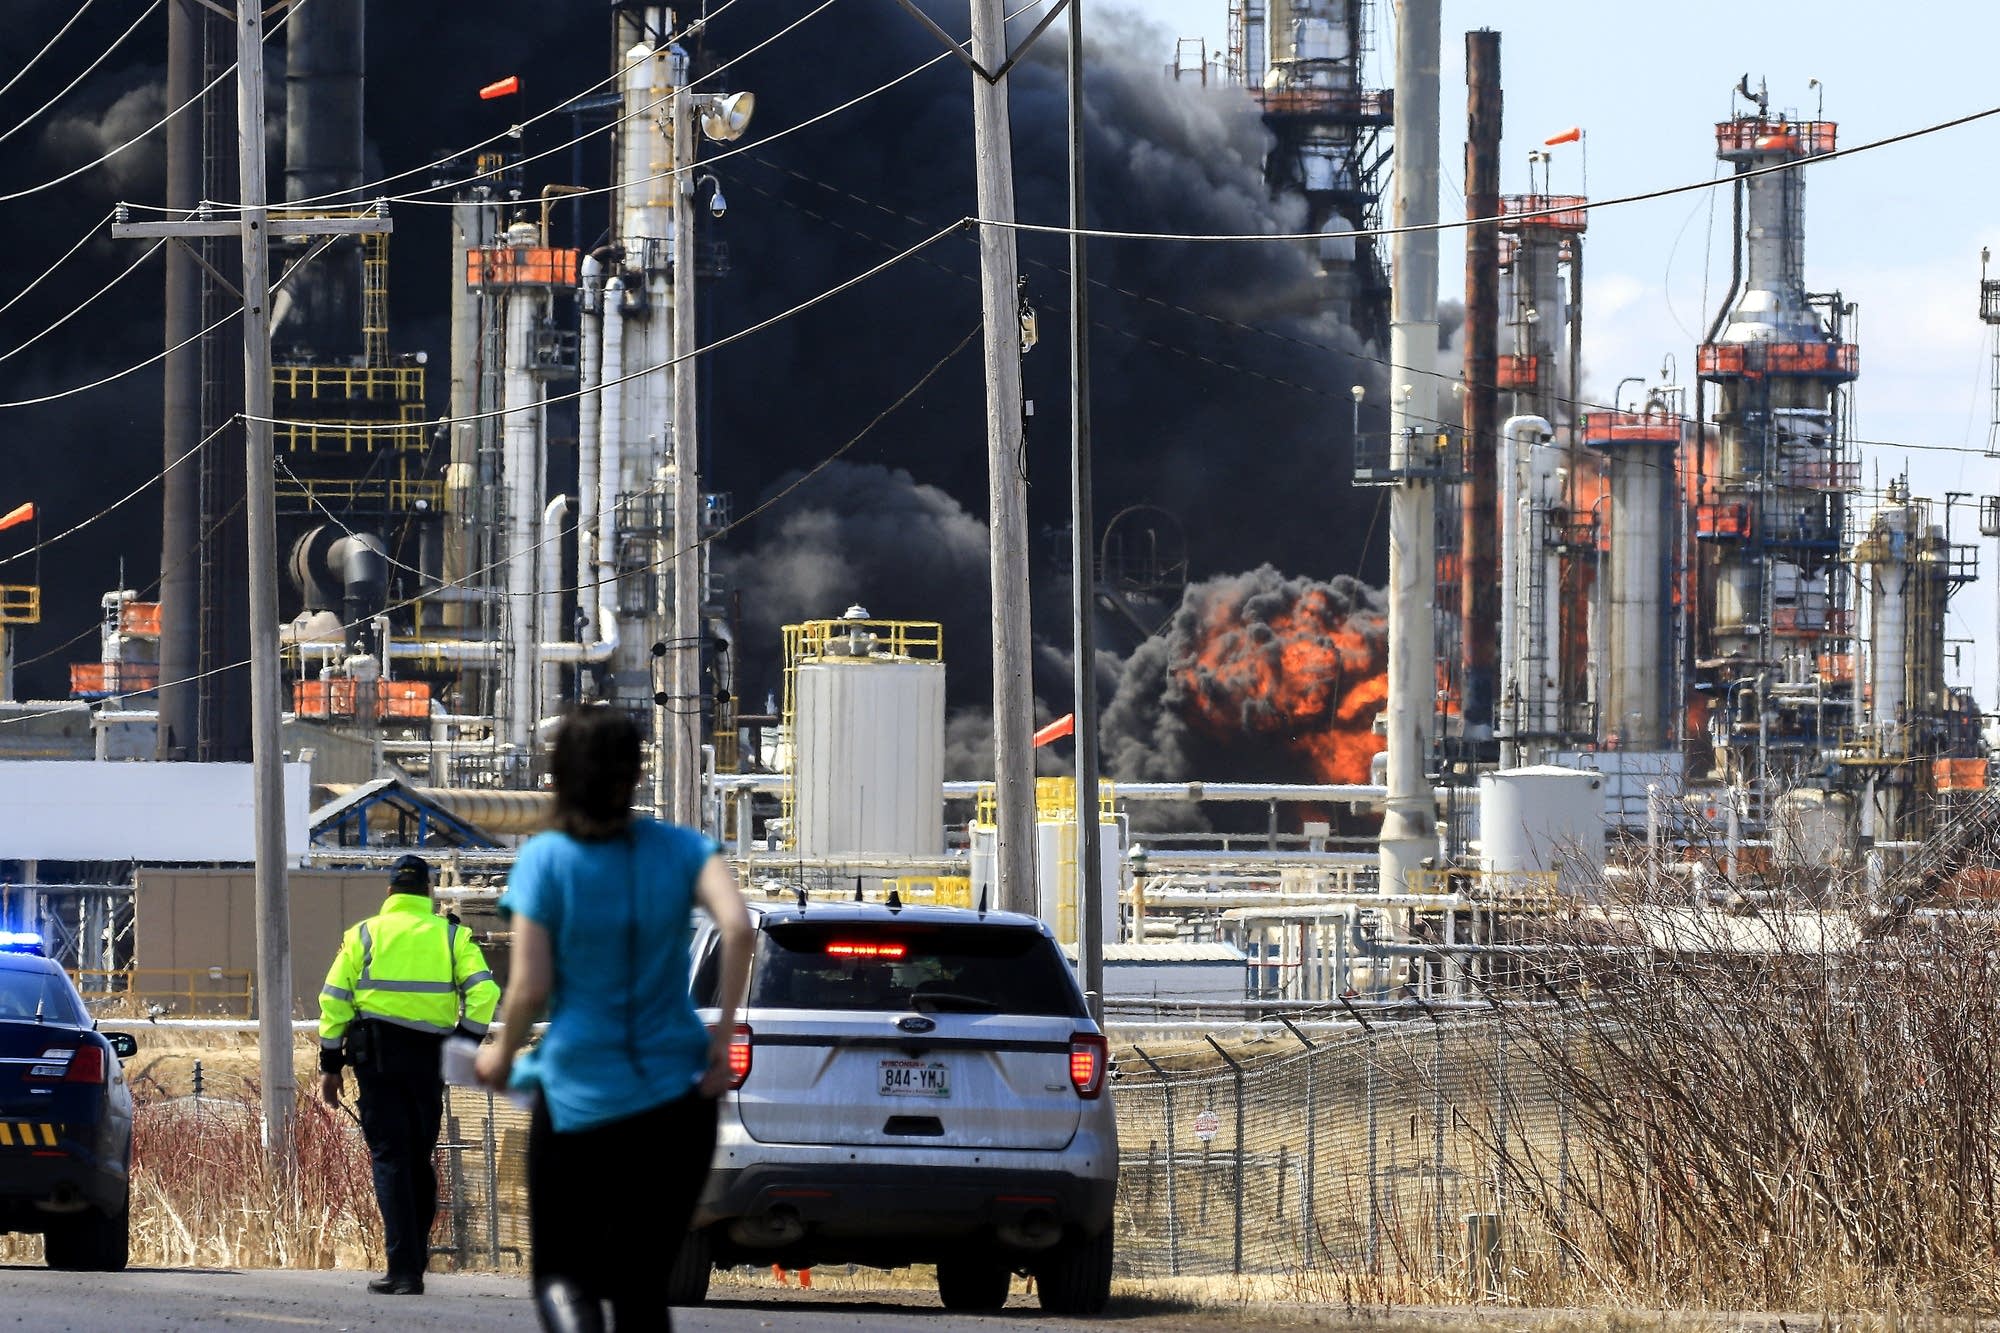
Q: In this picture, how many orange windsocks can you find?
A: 4